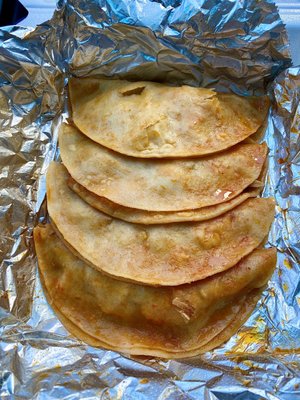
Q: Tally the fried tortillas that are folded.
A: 4